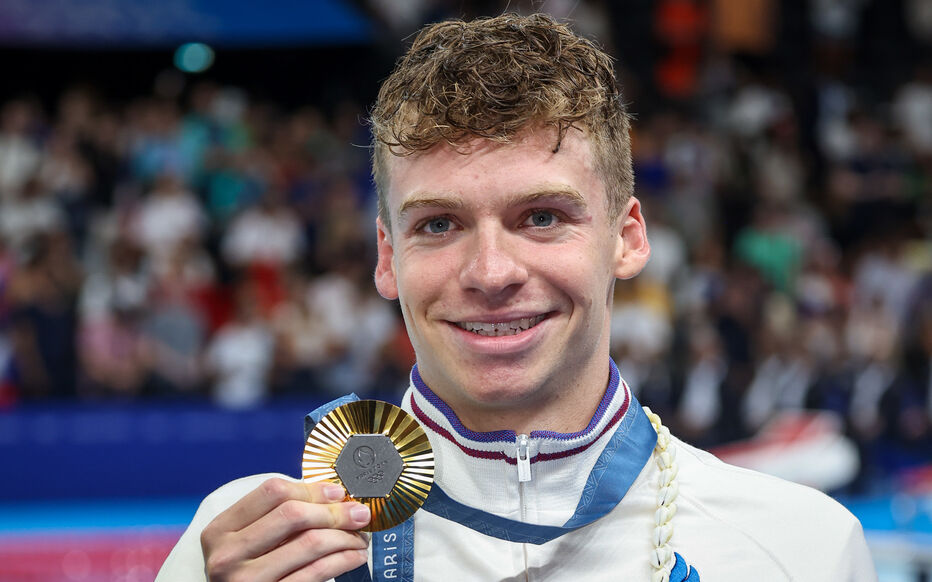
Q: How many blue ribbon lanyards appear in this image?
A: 1